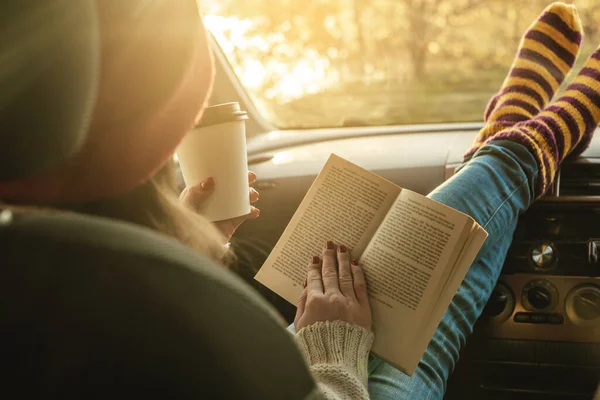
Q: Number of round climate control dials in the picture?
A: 3